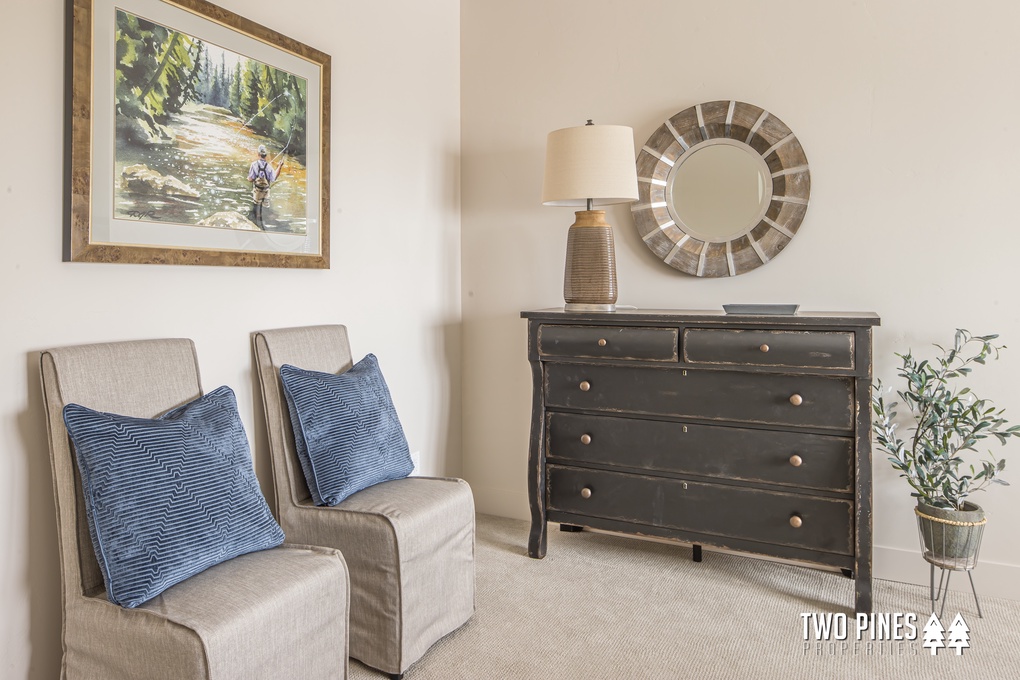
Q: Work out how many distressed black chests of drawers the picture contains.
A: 1